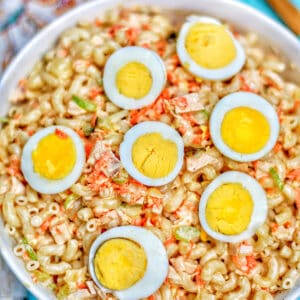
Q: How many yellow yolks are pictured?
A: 7